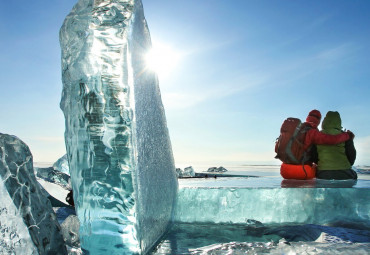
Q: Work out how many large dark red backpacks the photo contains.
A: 1